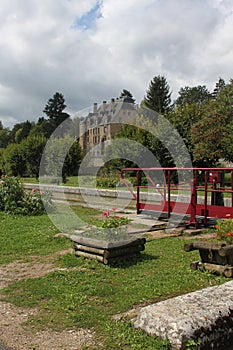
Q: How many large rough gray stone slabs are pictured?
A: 1